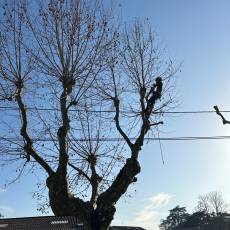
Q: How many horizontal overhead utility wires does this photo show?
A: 2